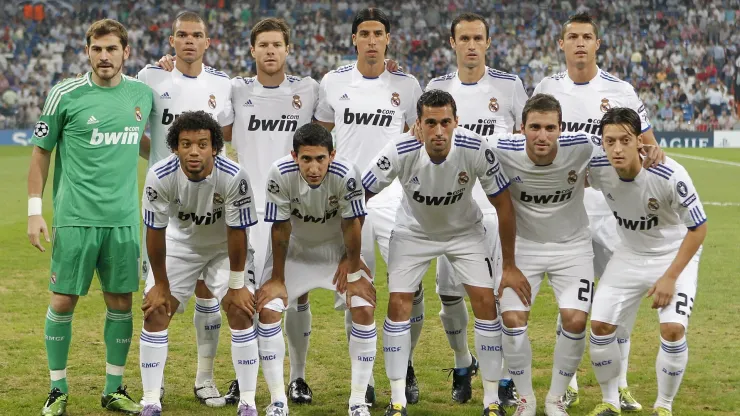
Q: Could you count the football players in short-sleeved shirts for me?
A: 11